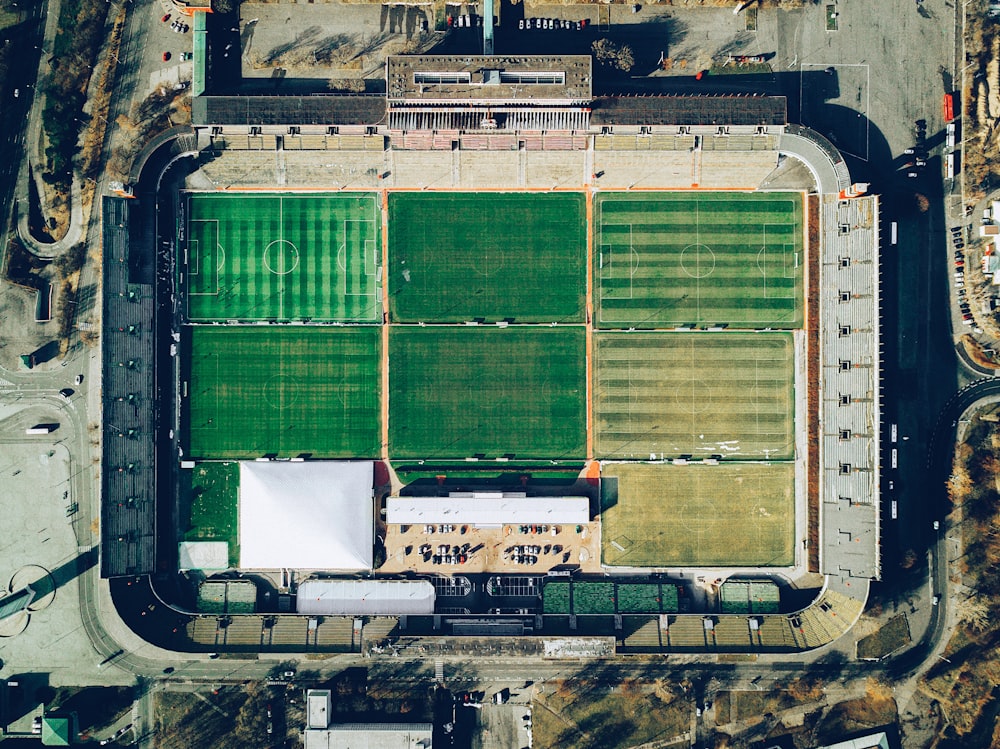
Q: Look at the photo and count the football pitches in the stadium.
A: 7